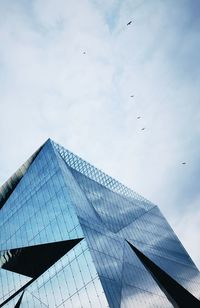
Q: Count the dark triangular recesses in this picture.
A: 2